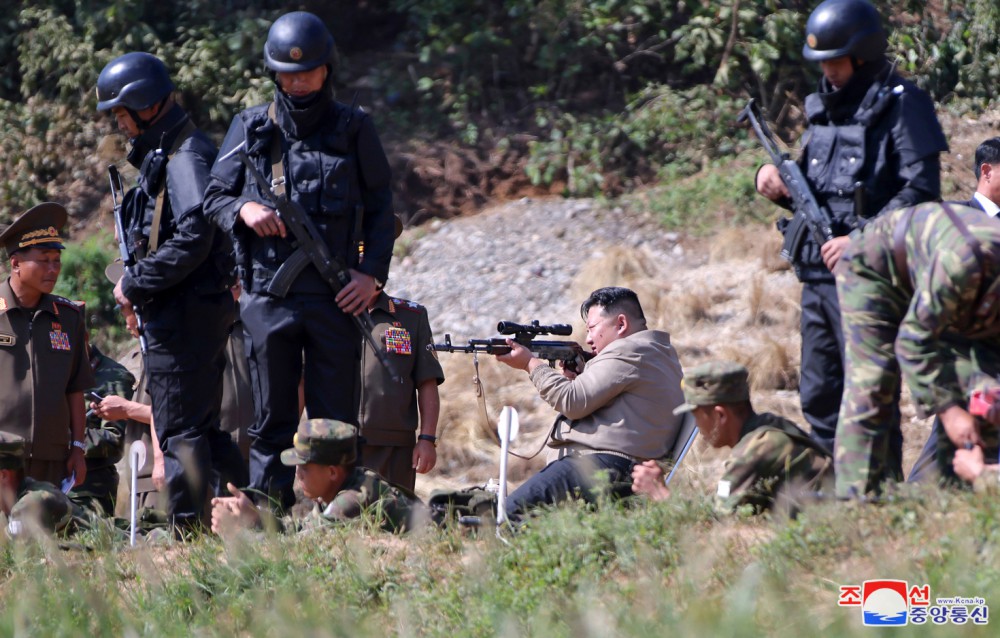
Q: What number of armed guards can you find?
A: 3